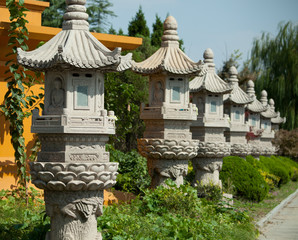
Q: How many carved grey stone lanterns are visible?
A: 7